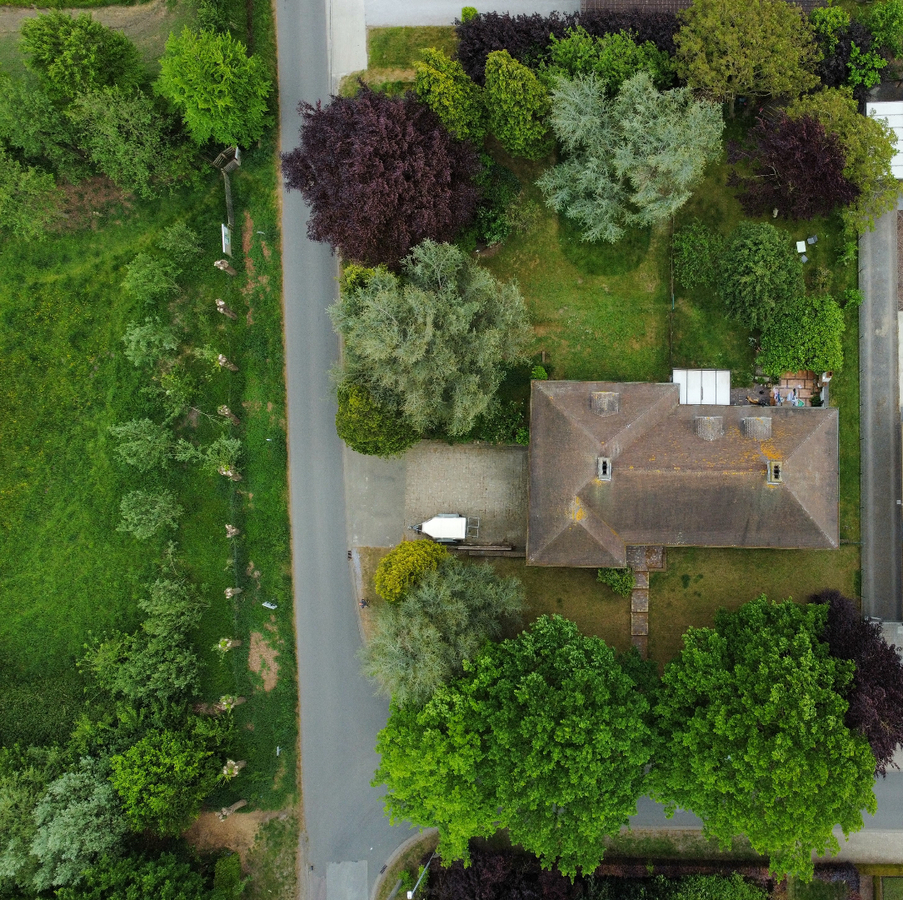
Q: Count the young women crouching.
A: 0